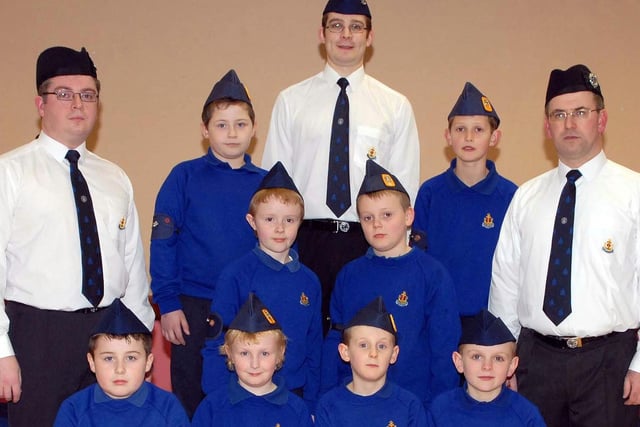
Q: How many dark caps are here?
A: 11